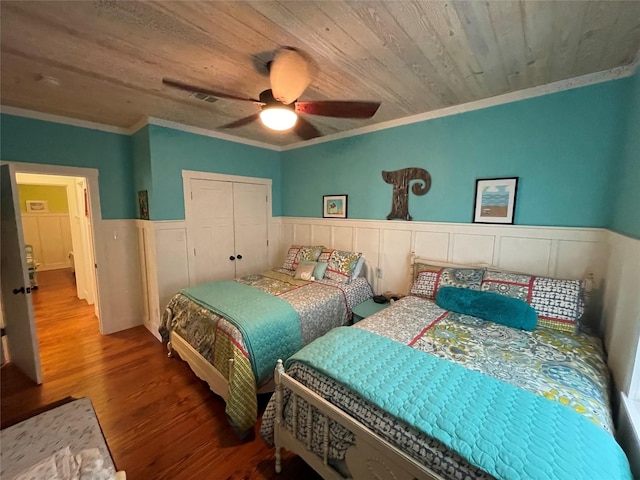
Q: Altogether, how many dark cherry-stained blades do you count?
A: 4